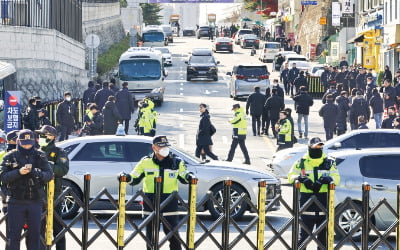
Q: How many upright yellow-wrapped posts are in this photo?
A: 5